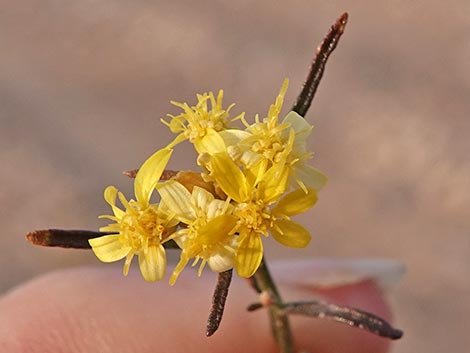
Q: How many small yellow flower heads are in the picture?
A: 5